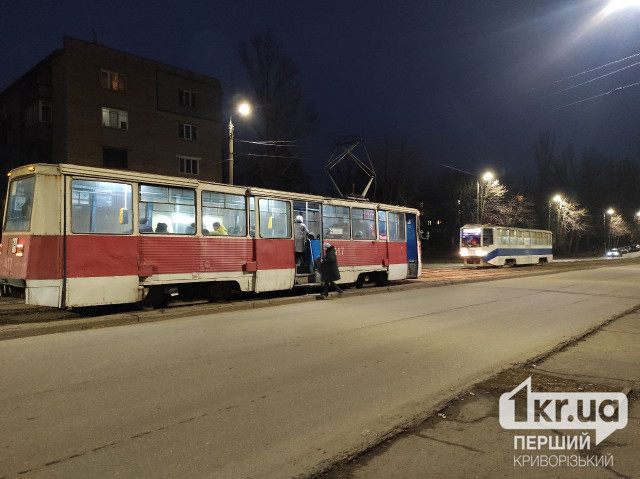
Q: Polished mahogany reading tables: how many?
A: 0